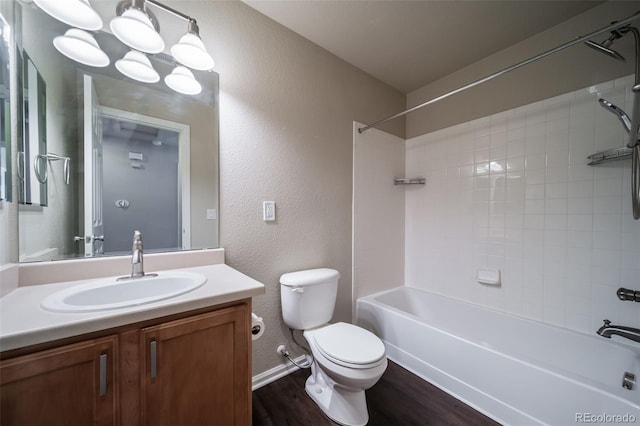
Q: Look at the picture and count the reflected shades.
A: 3